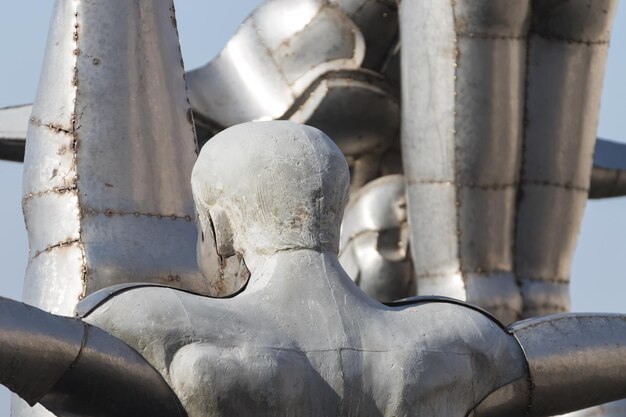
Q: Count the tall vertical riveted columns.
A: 3